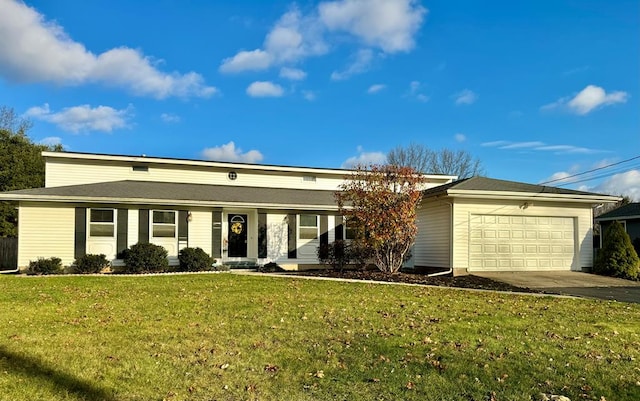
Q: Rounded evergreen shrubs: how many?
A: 4